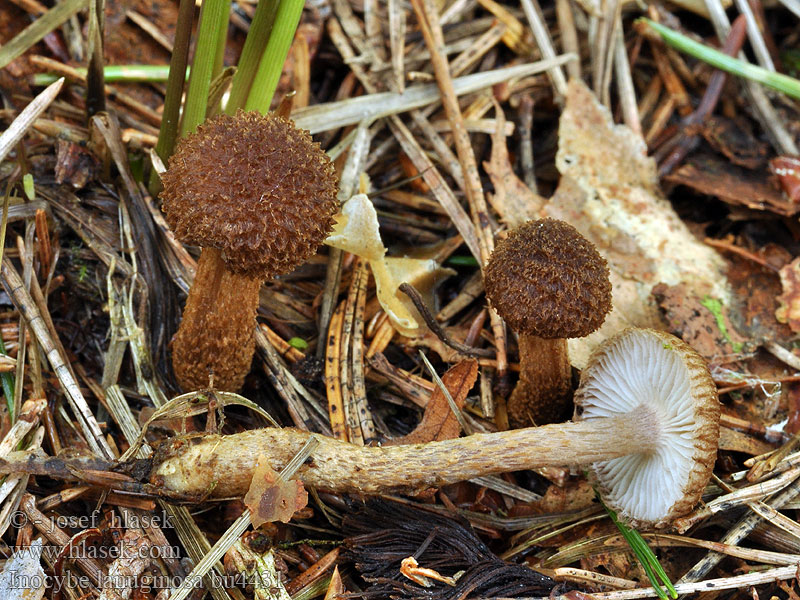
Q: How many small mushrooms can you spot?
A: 3